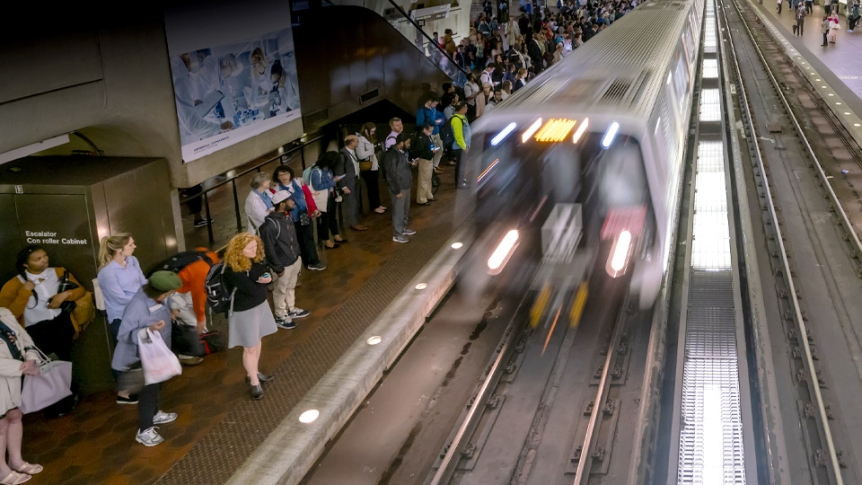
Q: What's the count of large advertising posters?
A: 1